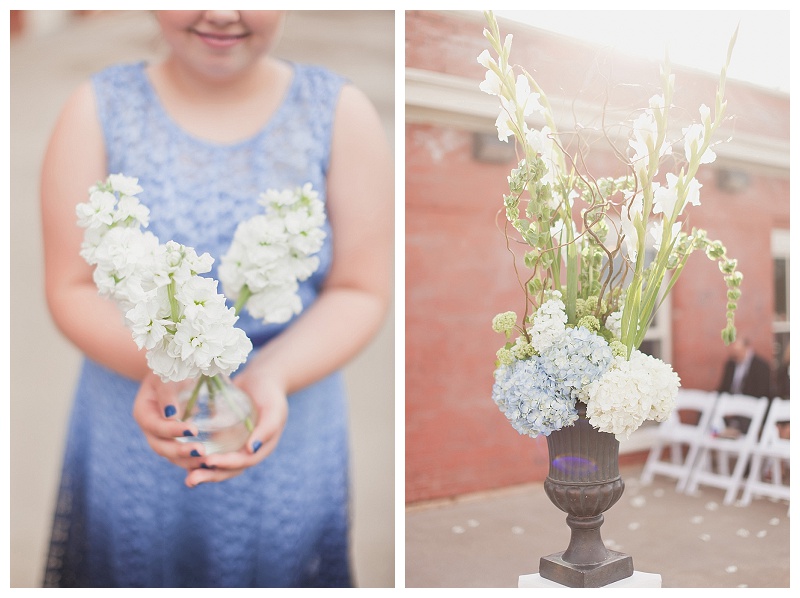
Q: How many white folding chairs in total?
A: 3